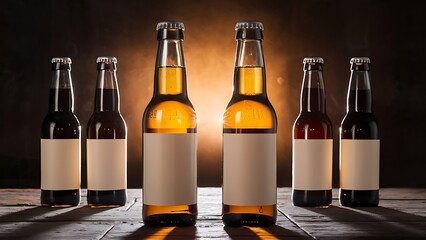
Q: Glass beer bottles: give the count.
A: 6